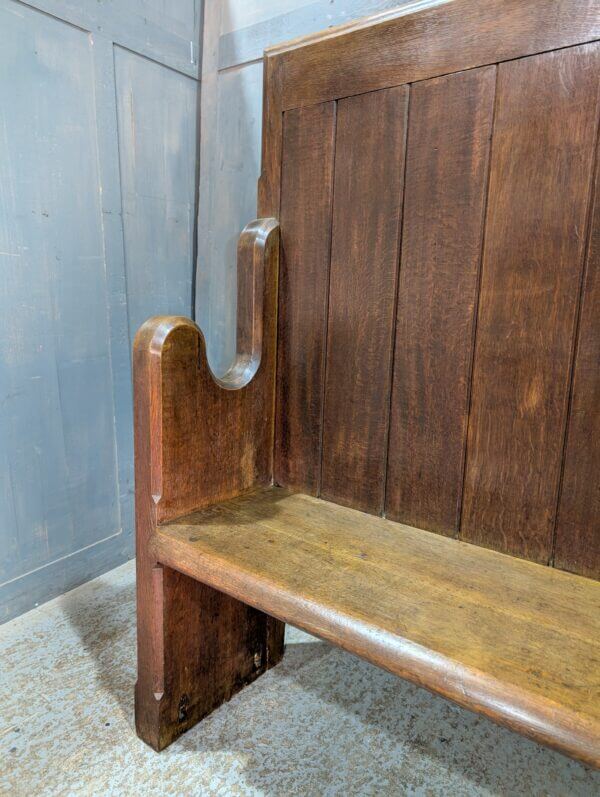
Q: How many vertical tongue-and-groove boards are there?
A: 5